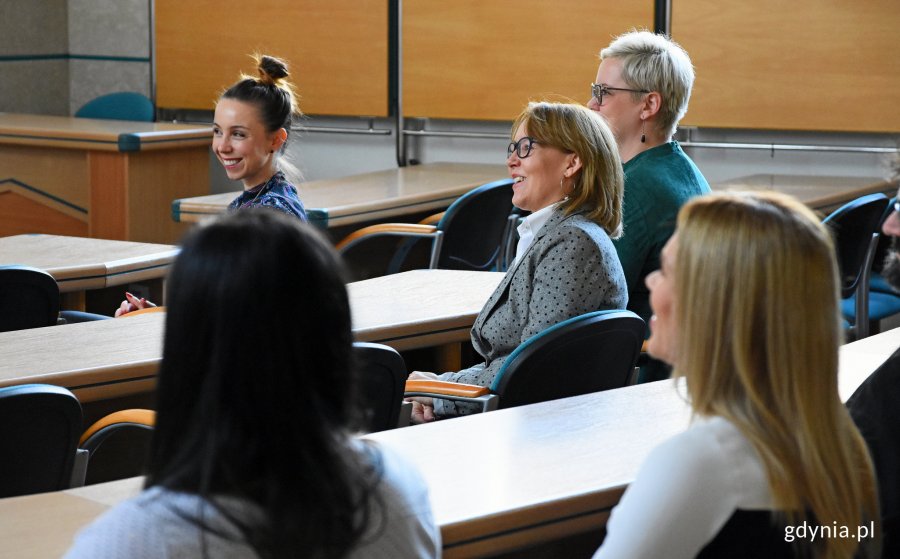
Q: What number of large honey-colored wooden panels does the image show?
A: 3